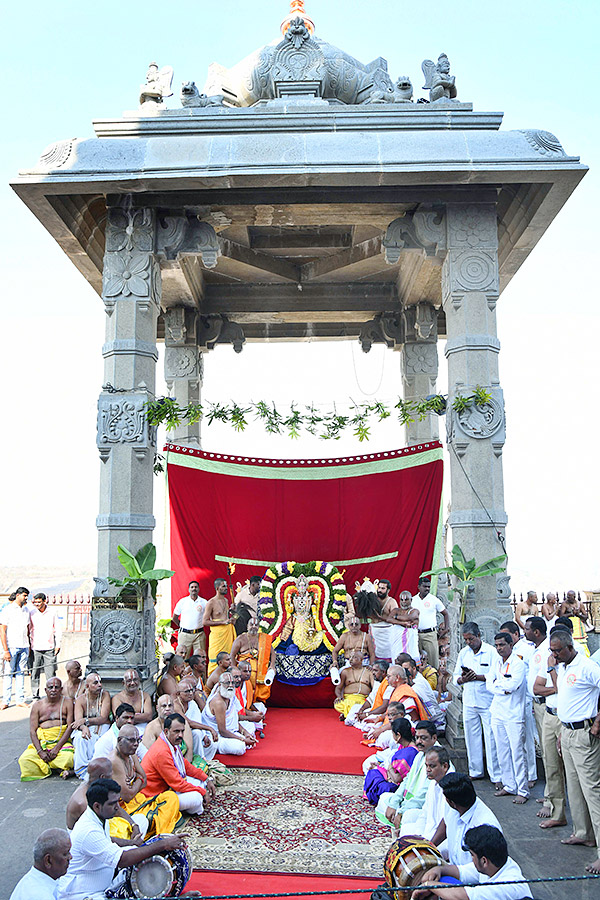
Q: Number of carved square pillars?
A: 4